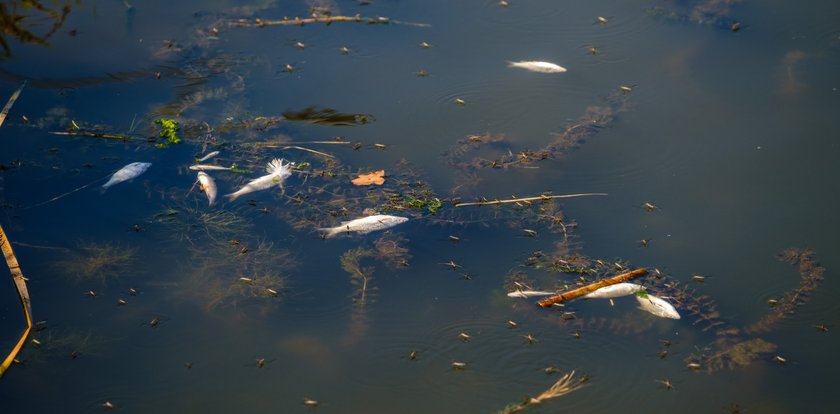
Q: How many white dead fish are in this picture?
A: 10